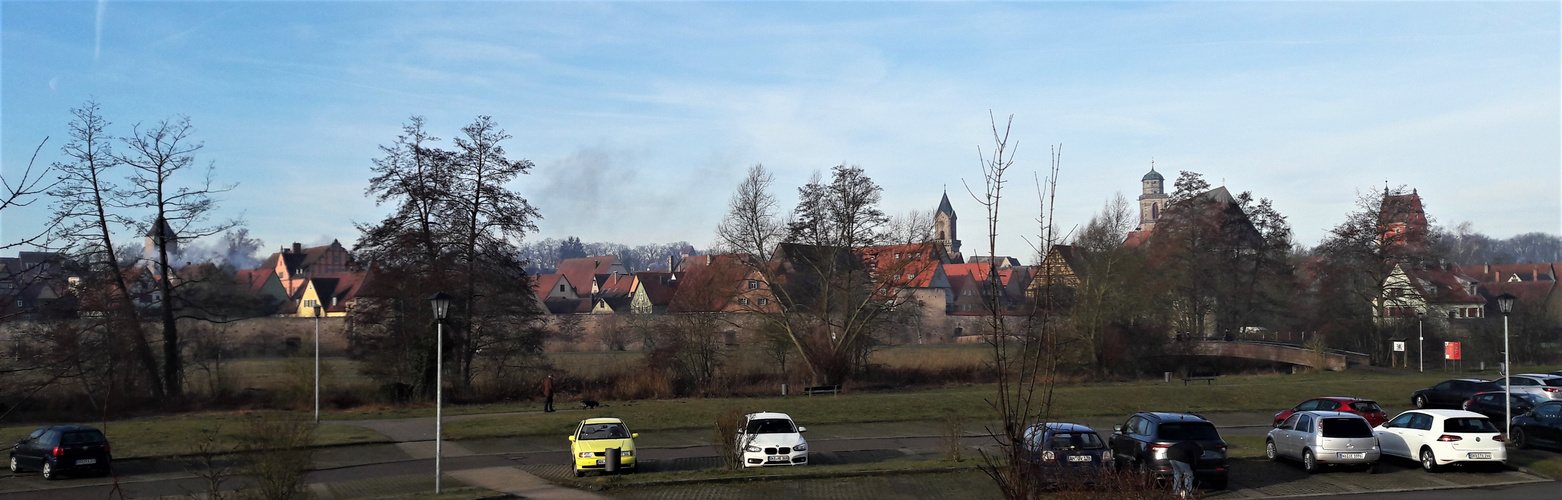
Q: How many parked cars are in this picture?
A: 12